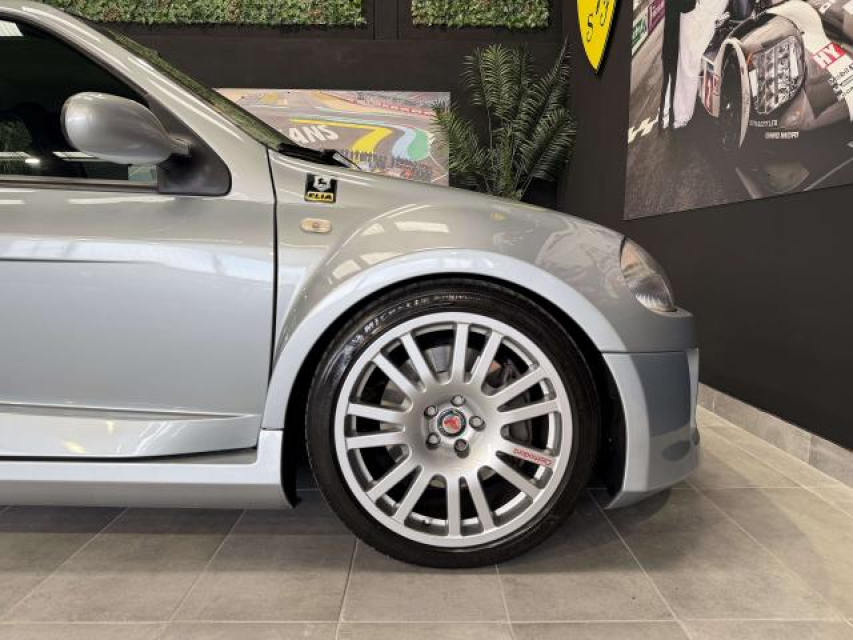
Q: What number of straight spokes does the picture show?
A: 14